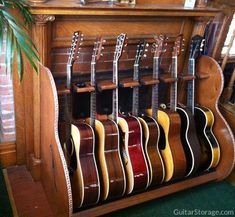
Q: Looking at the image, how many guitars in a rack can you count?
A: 7